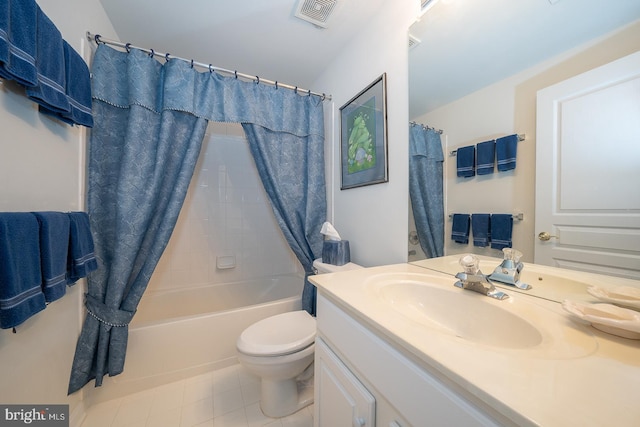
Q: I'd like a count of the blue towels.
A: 6